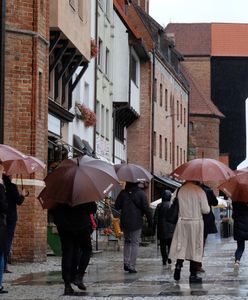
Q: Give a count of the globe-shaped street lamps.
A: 0